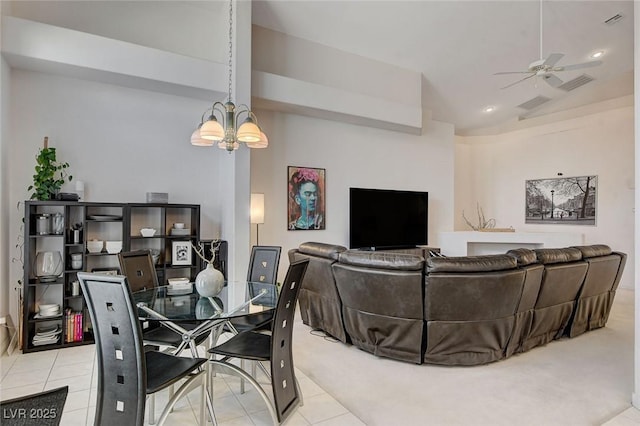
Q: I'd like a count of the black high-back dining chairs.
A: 4